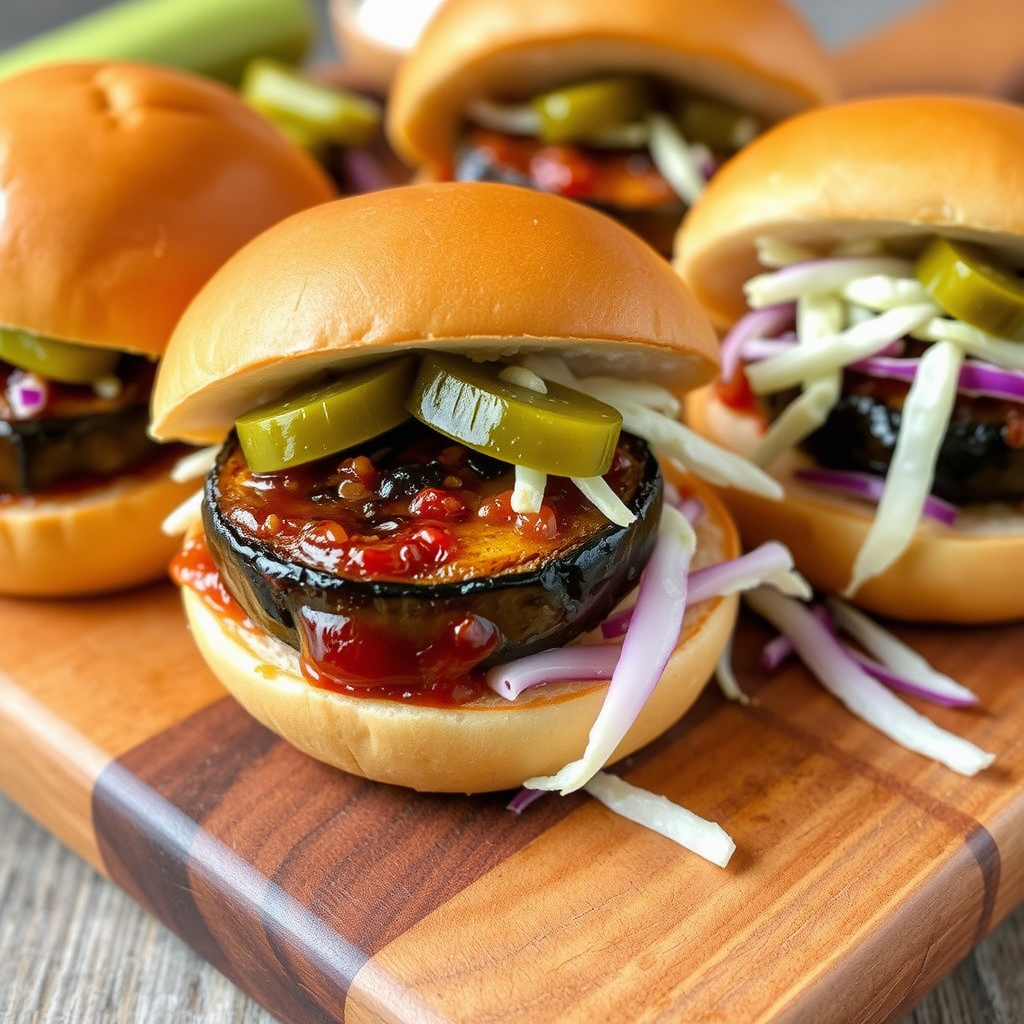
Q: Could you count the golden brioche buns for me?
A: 4